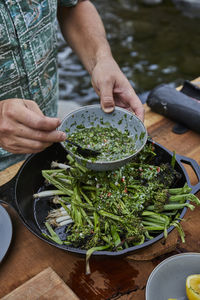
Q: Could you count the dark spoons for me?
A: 1